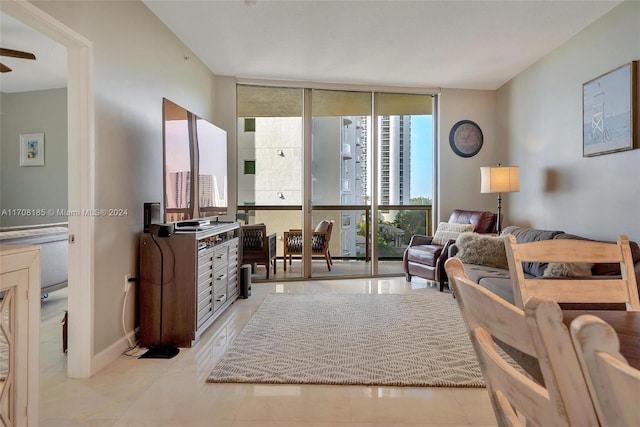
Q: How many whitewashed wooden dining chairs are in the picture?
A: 3